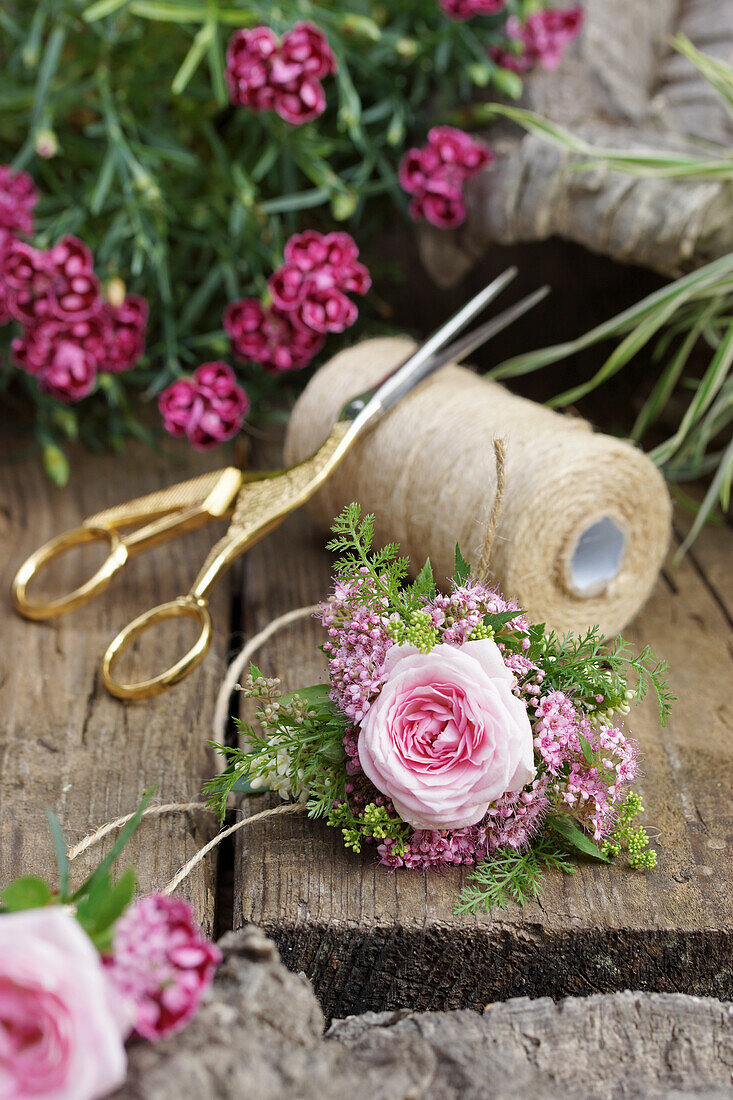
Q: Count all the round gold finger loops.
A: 2